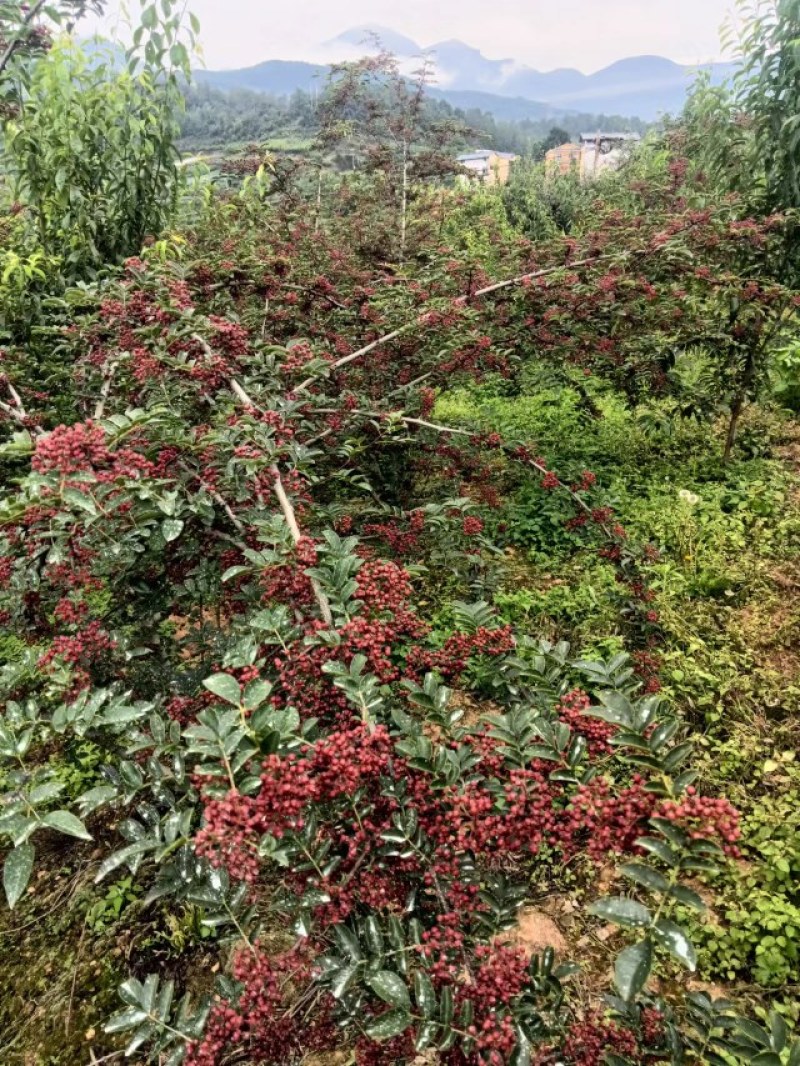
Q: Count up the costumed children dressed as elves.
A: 0